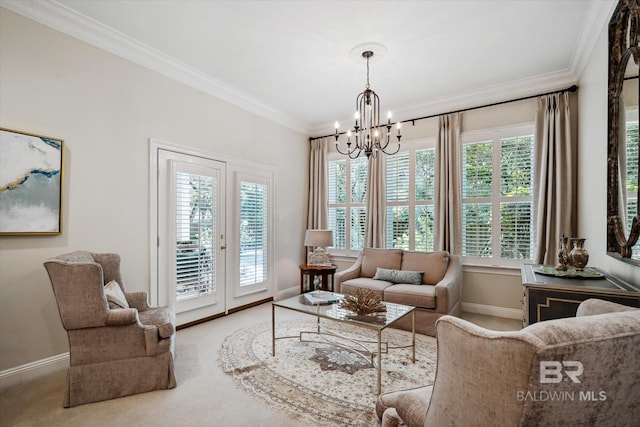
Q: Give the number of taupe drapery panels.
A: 4